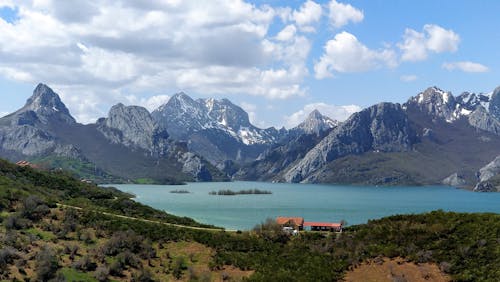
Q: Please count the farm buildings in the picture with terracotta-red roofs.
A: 2